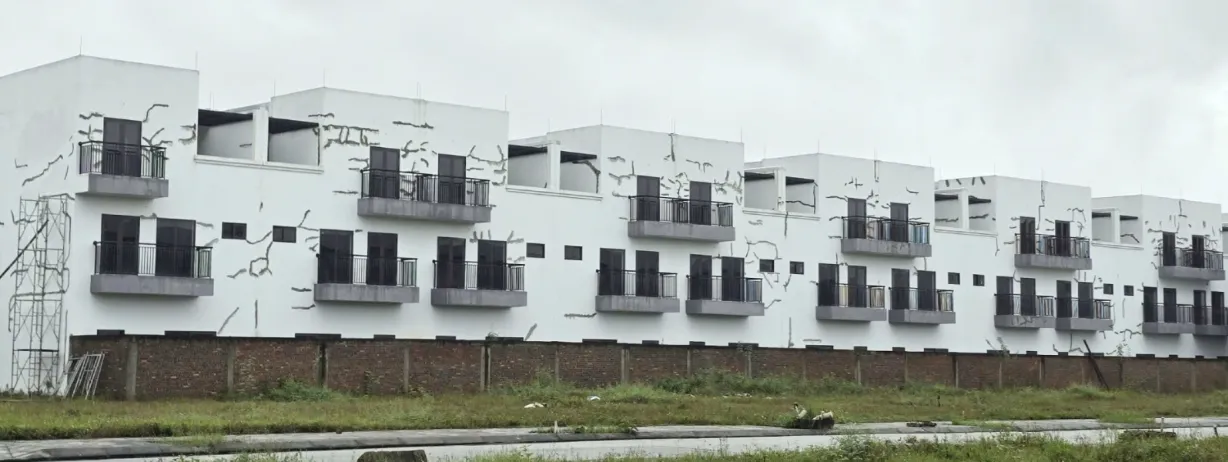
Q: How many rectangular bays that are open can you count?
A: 10